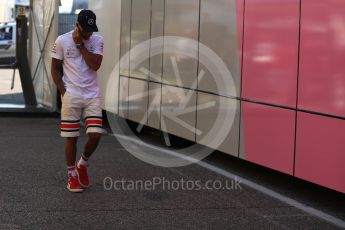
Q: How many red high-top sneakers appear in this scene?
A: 2